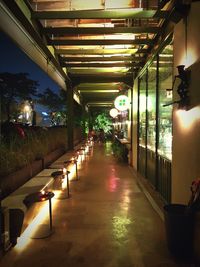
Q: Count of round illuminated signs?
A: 2